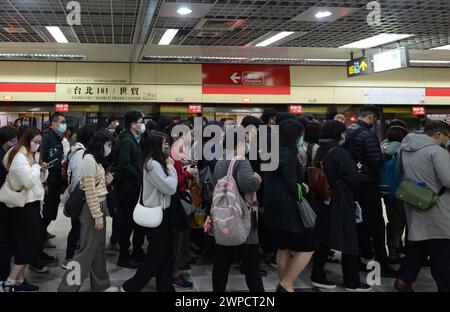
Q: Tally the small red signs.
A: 4